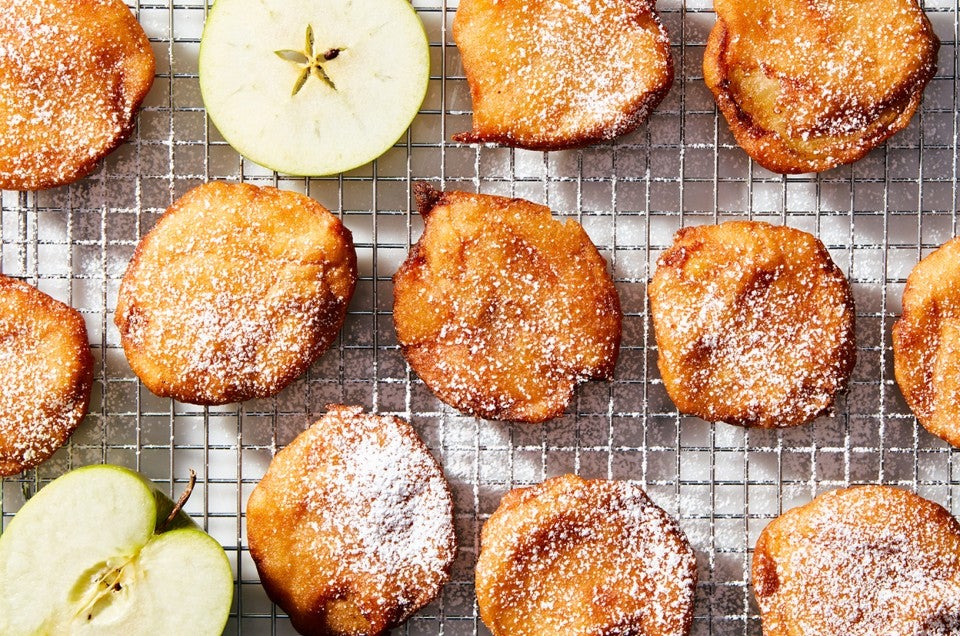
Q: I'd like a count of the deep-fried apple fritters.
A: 11